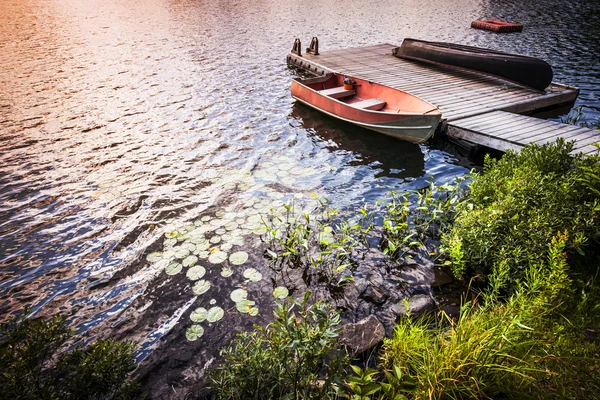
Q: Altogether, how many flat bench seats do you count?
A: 2